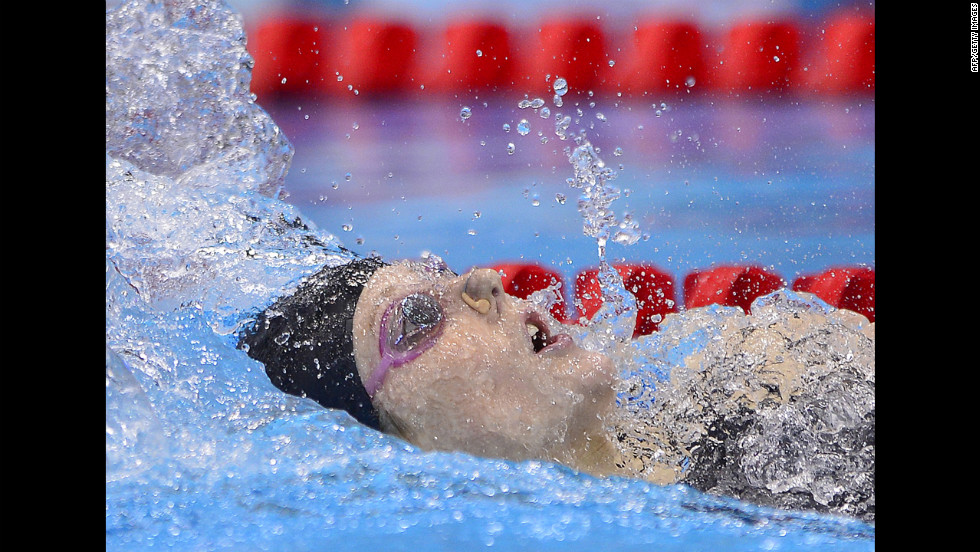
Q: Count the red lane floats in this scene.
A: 11